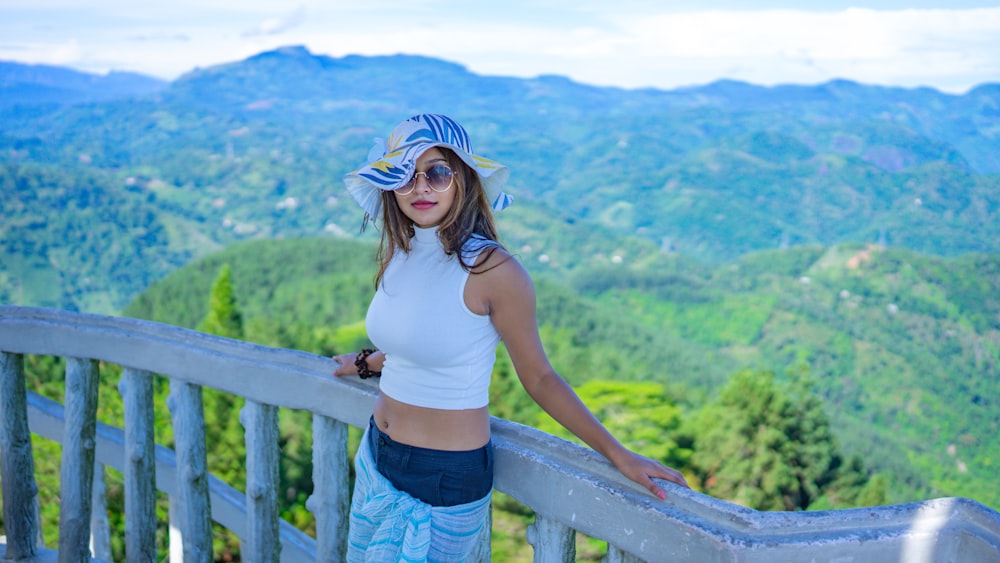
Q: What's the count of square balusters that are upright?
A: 0